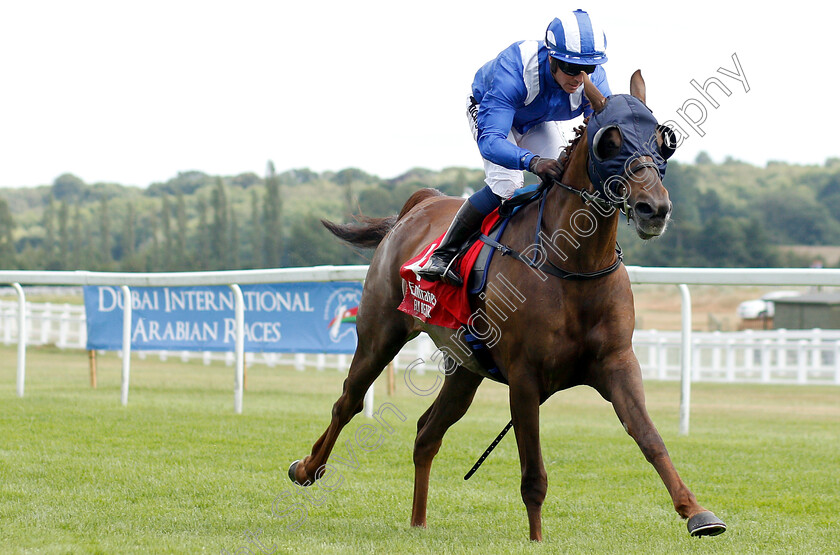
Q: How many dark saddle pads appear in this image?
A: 1